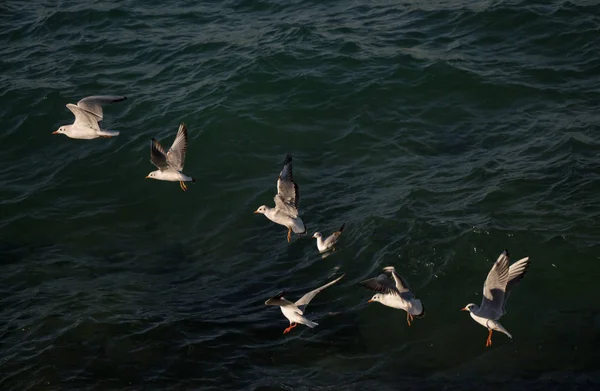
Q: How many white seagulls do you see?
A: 7